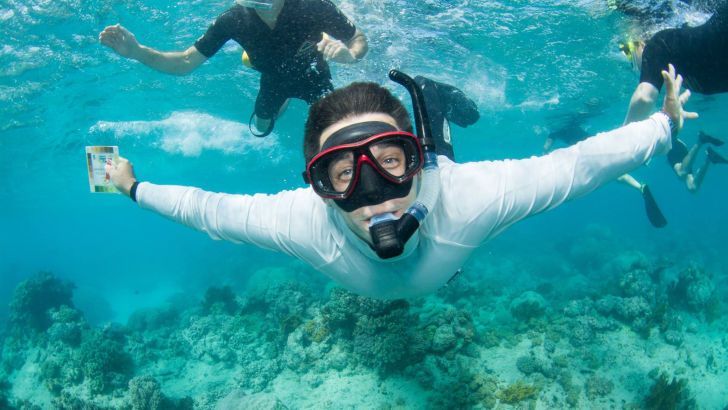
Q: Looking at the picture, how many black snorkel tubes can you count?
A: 1